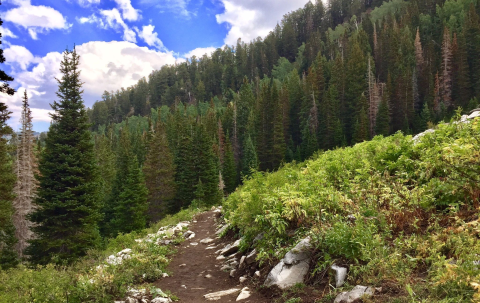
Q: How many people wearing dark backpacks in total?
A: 0